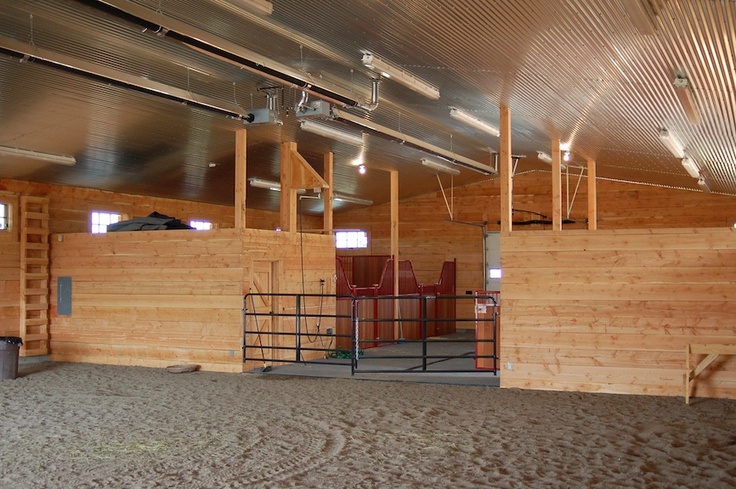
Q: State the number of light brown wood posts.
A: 7